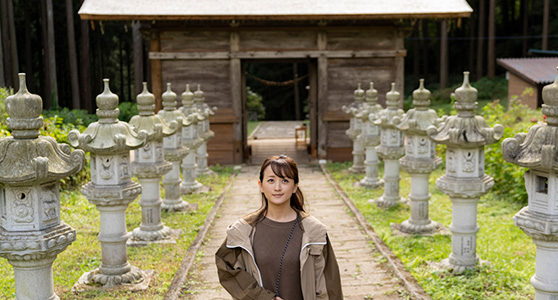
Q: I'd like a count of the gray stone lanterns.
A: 12